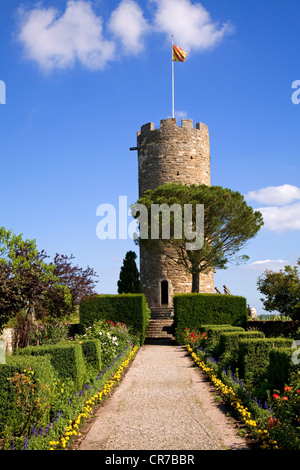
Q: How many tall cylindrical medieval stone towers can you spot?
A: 1